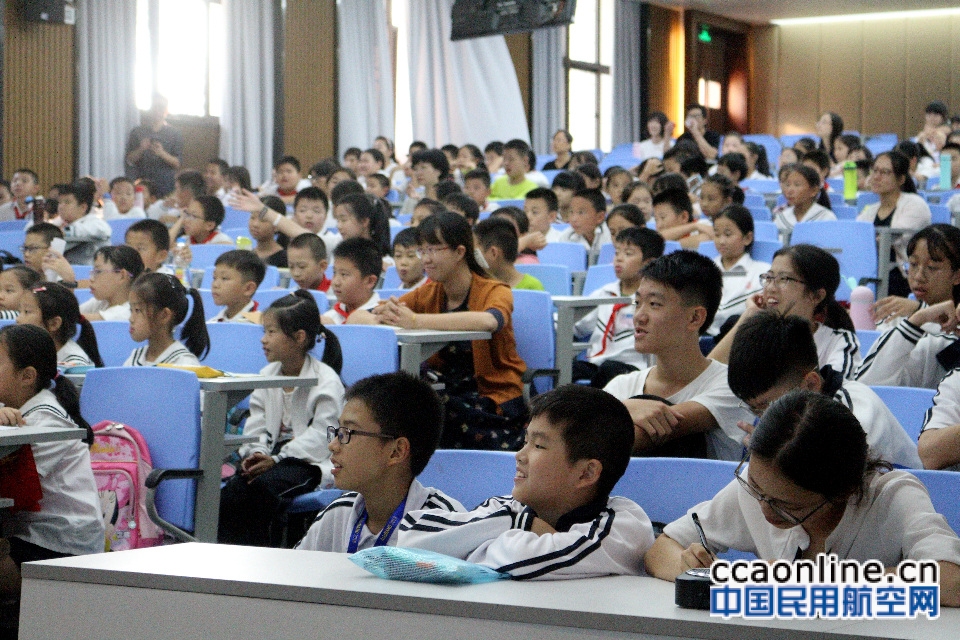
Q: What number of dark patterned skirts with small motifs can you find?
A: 1